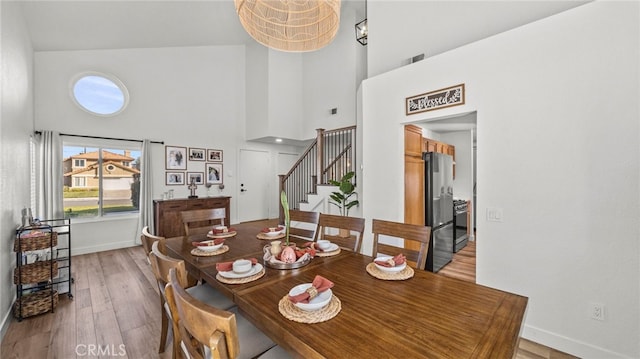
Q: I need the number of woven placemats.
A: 7